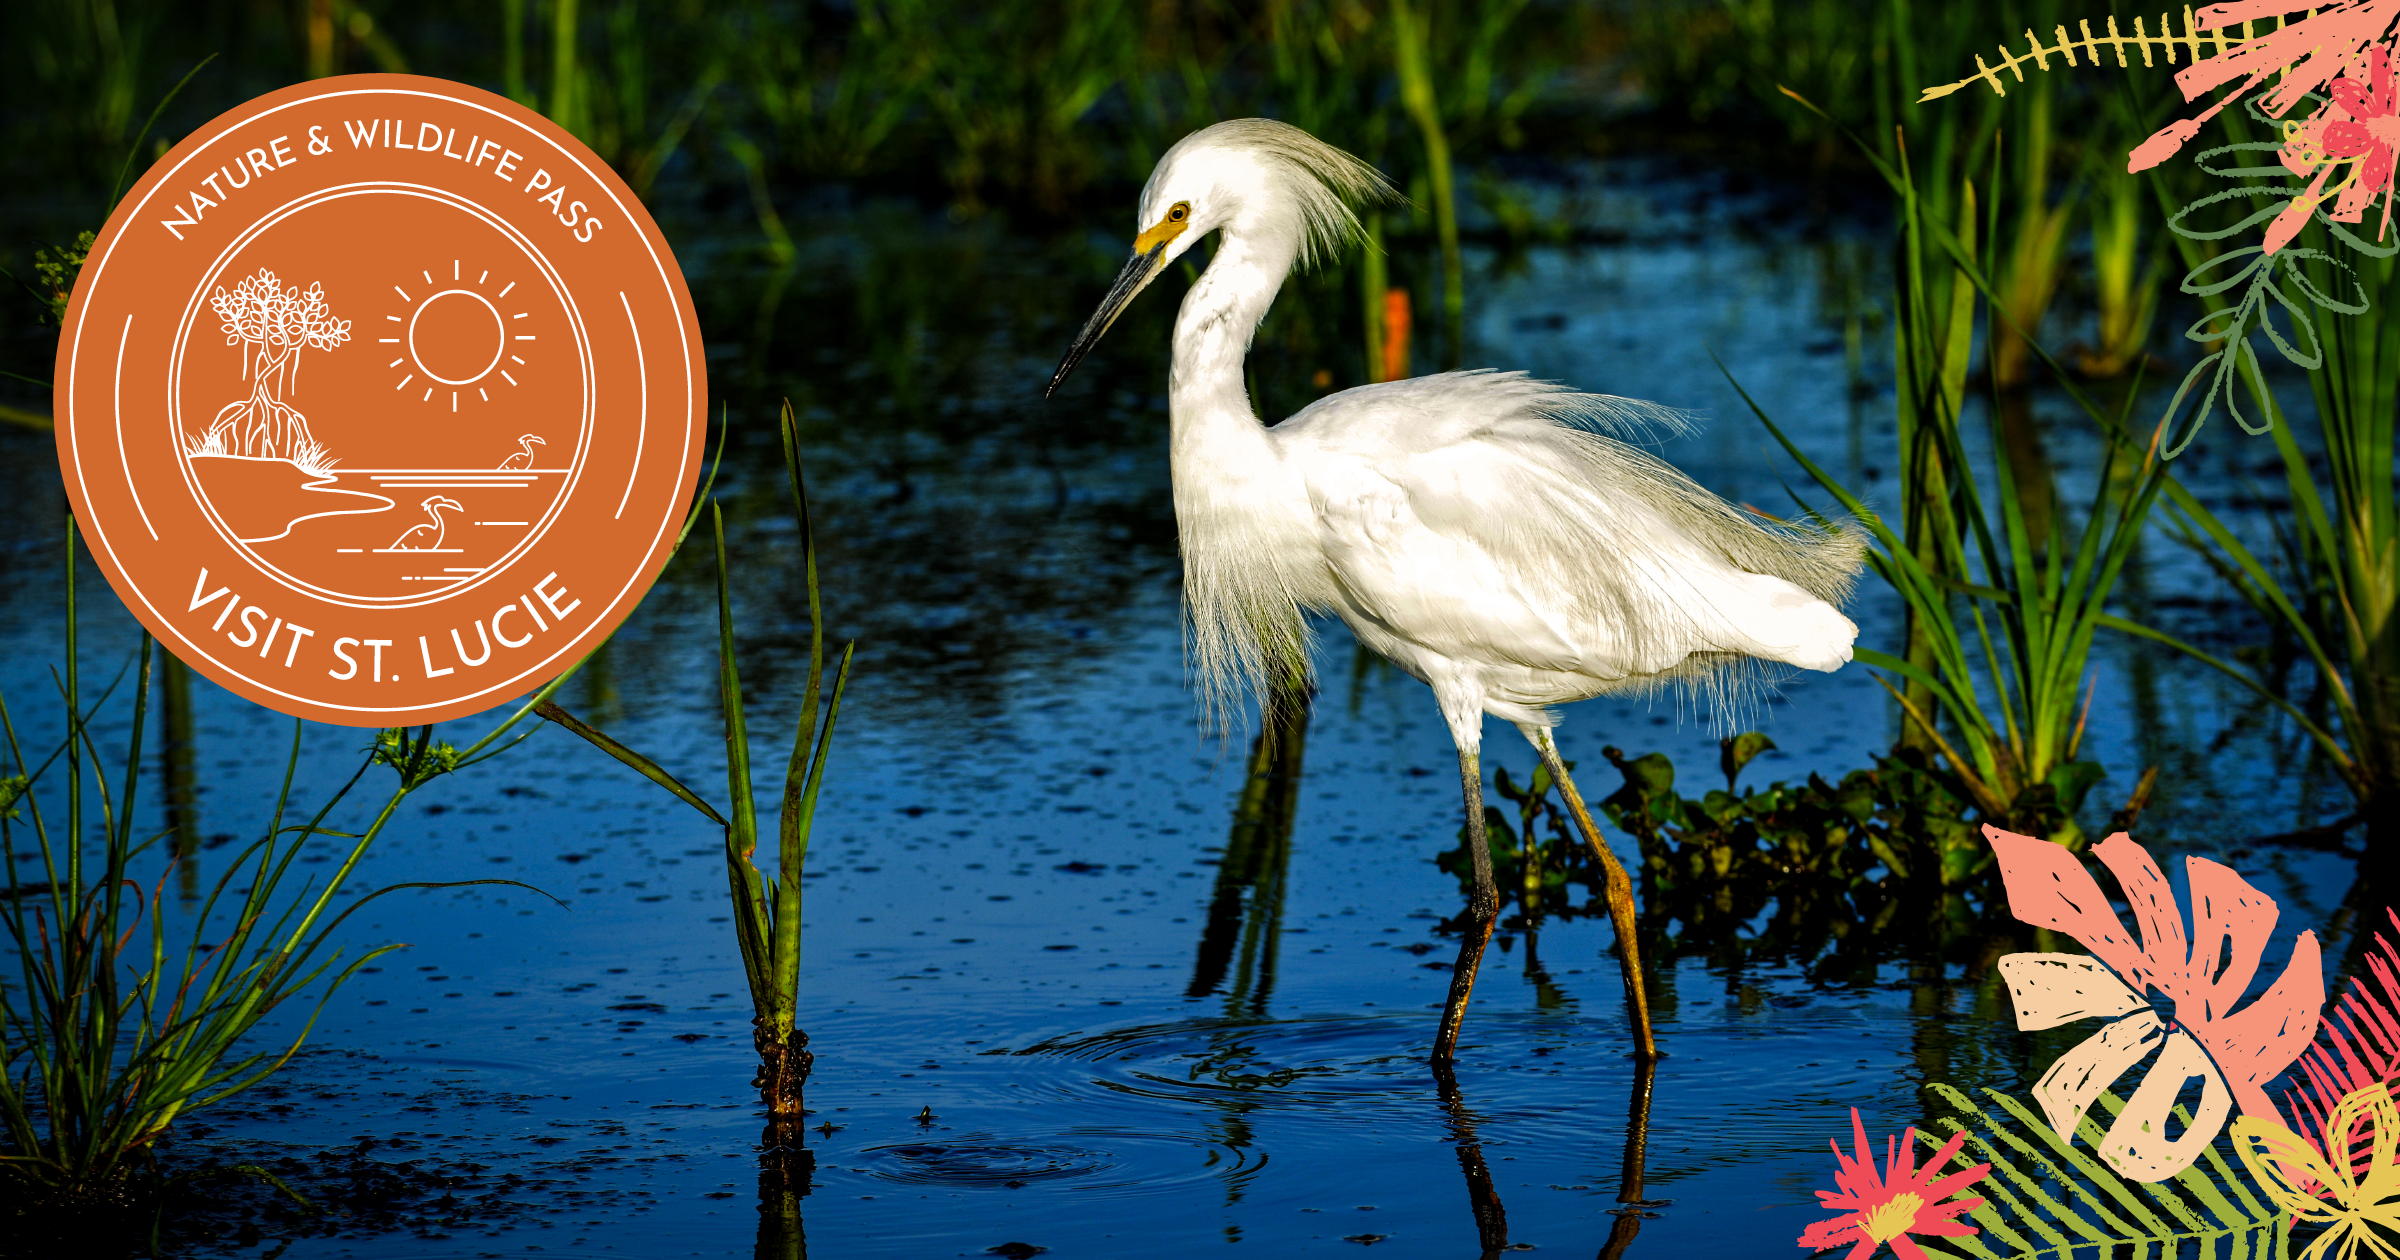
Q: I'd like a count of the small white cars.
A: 0